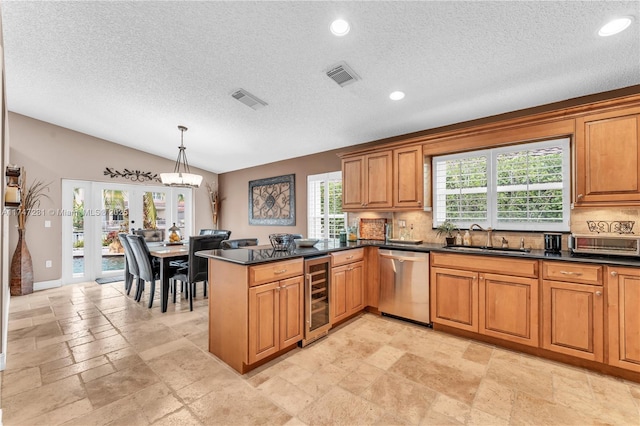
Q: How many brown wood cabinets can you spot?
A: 12